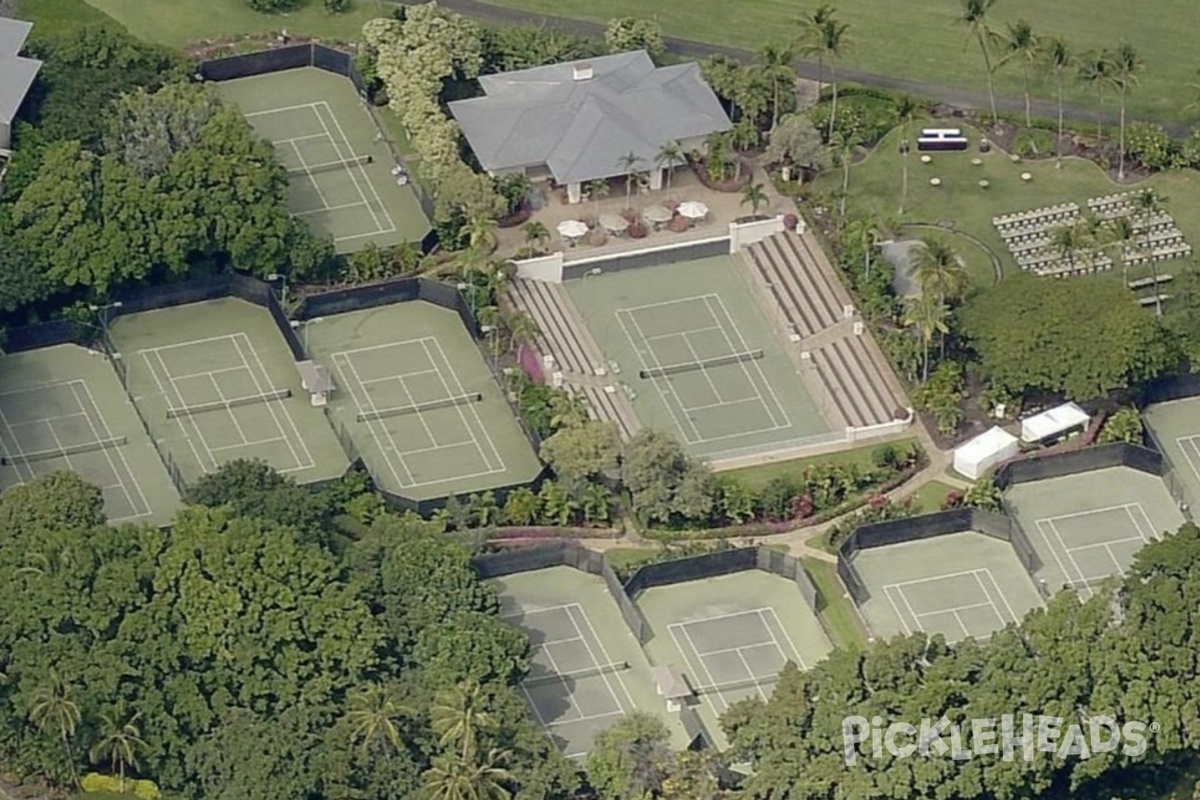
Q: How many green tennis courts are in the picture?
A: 10